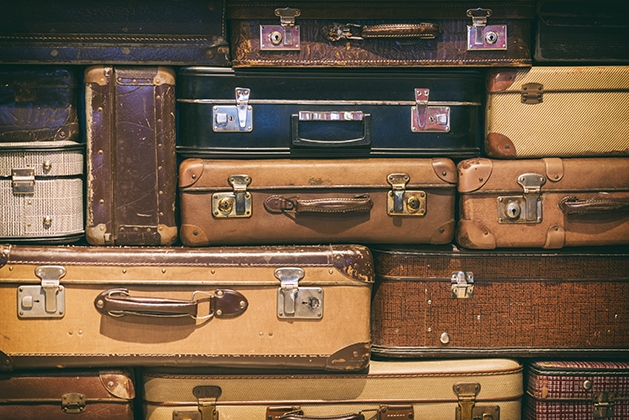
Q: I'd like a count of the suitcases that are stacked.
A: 15